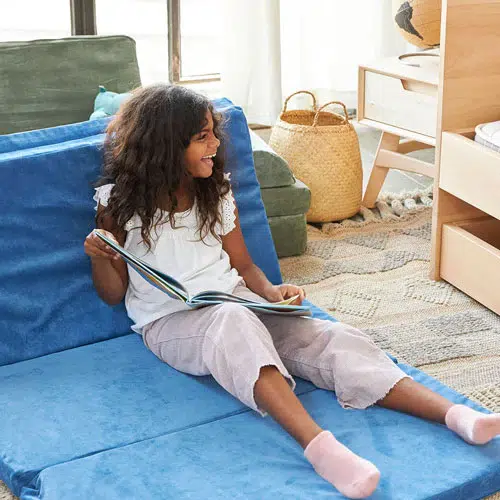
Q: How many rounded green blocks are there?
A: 1